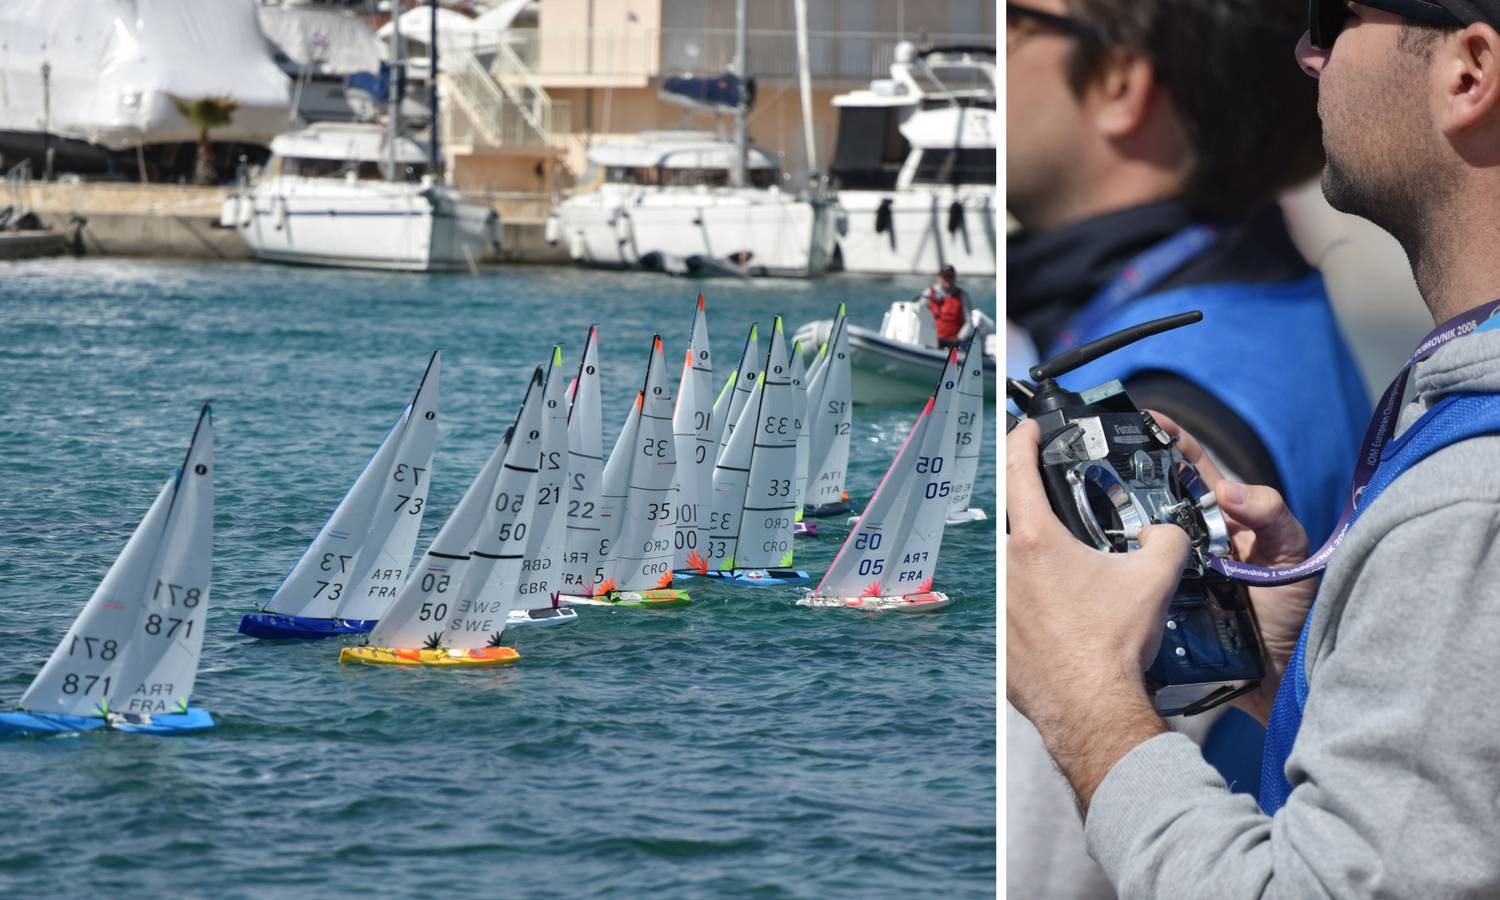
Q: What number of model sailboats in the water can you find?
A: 14